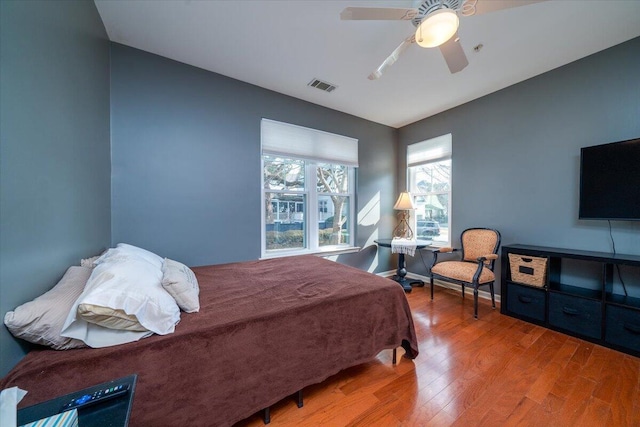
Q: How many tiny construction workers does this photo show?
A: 0